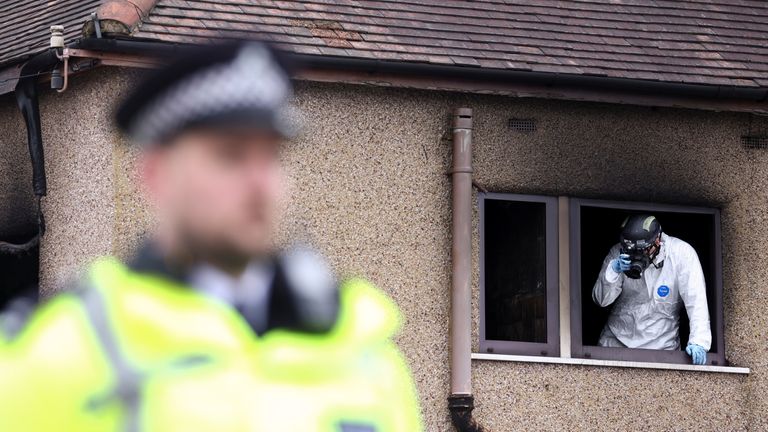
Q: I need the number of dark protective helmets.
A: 1